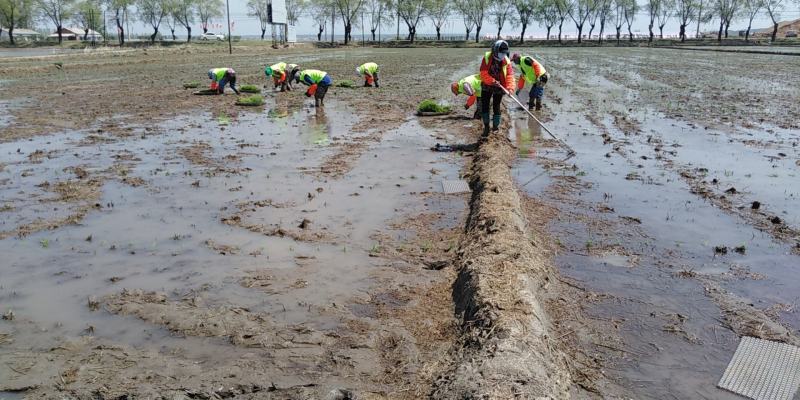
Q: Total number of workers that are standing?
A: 1